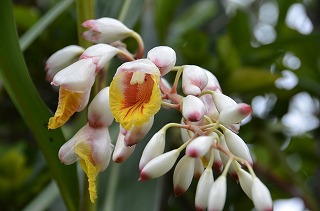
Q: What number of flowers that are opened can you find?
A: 3